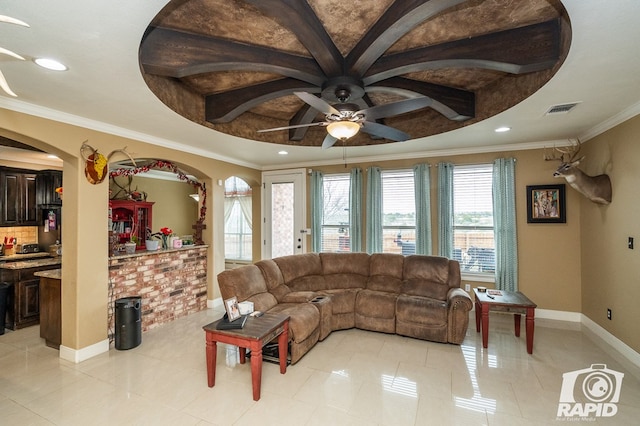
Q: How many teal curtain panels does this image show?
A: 6